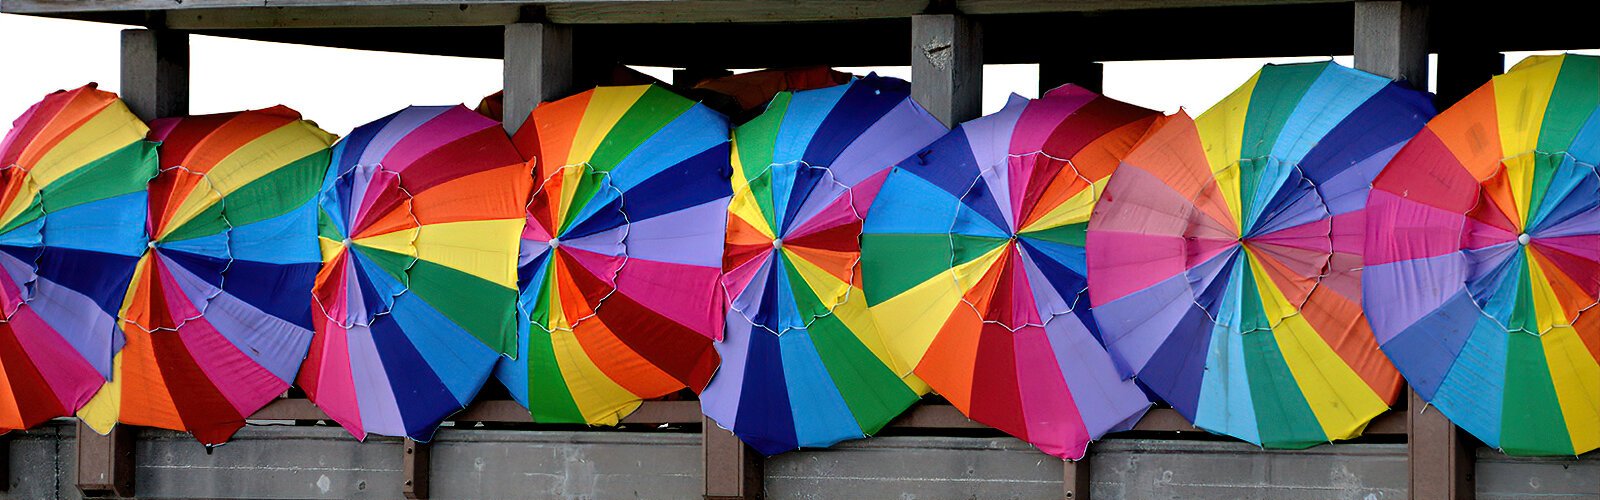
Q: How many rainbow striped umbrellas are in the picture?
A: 8